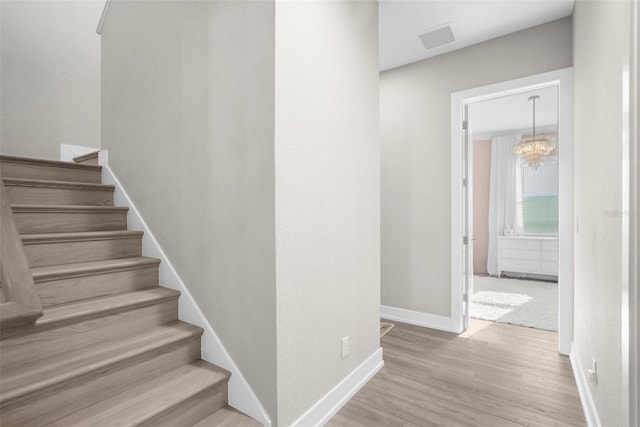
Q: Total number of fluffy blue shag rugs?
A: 0